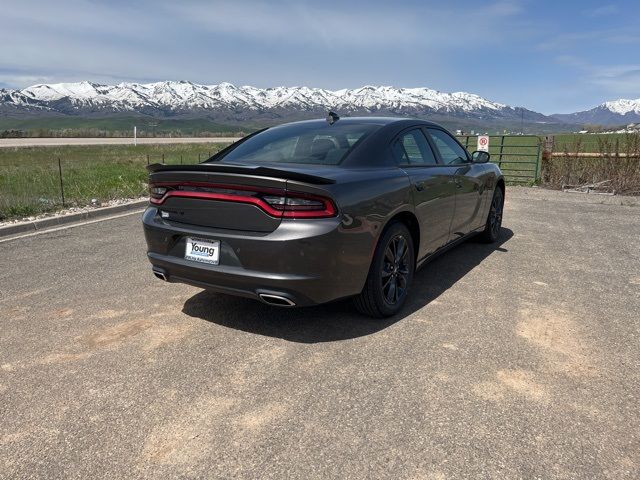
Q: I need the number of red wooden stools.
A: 0